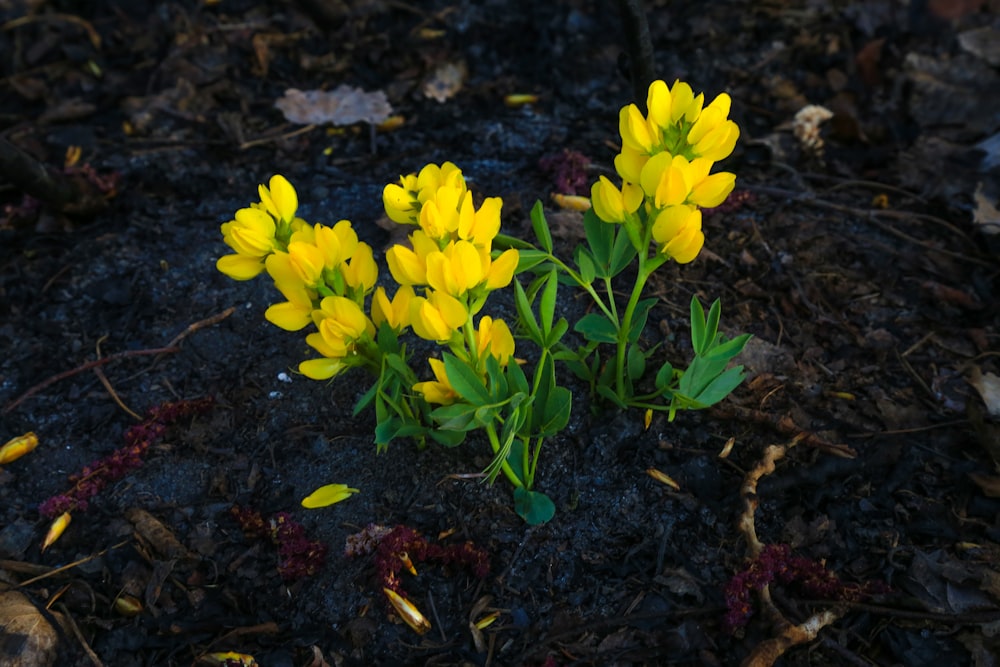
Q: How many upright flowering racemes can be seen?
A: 3